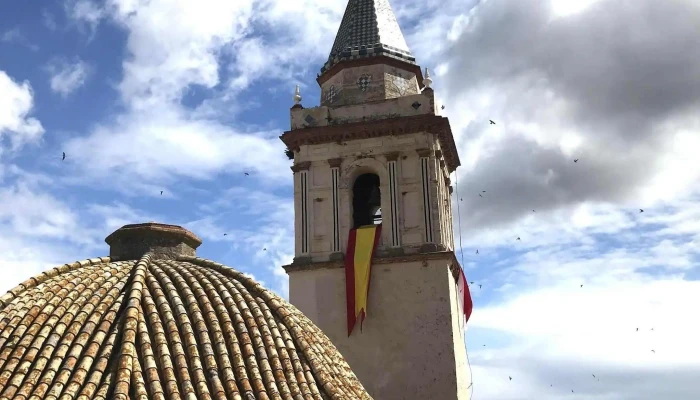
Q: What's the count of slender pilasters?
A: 4